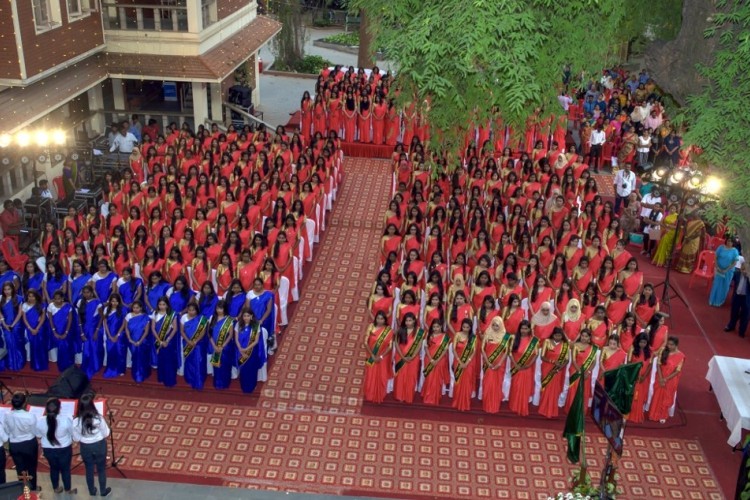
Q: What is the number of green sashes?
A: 12